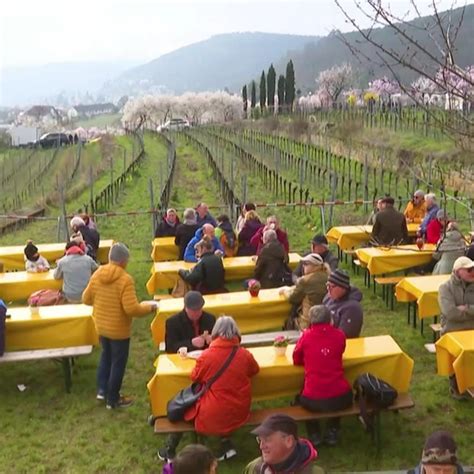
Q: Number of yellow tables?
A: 11